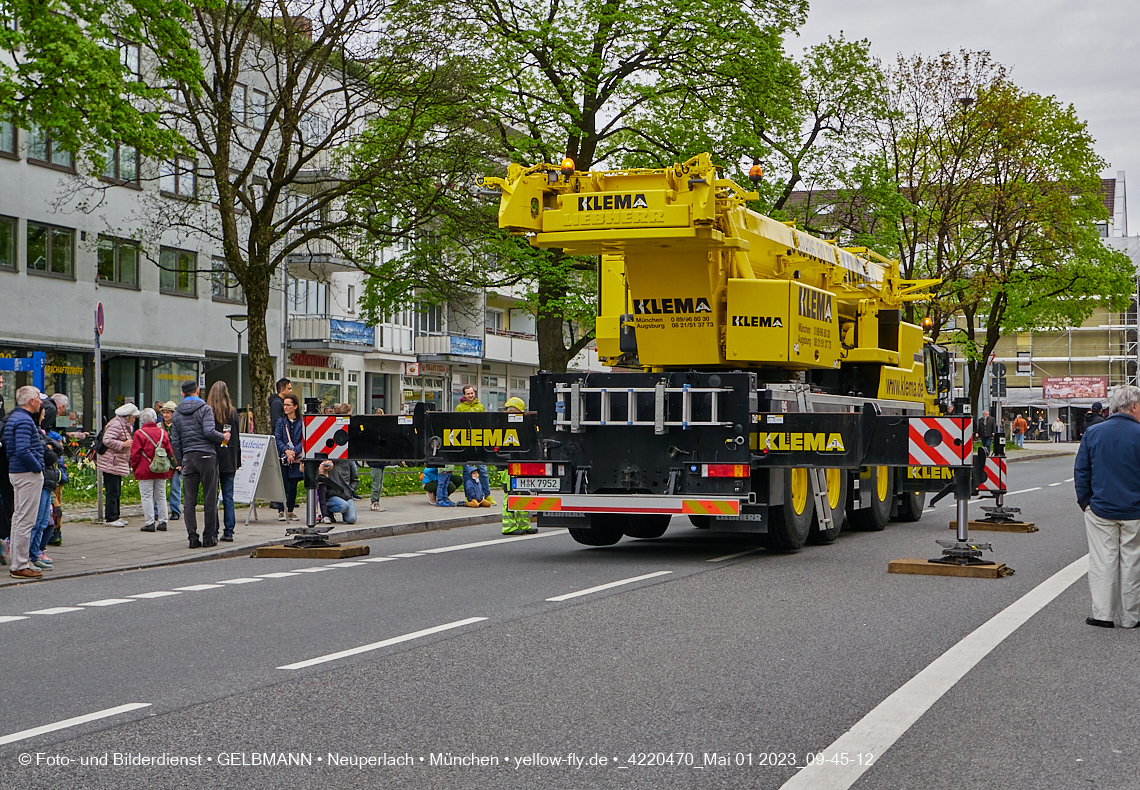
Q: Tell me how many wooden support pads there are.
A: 3